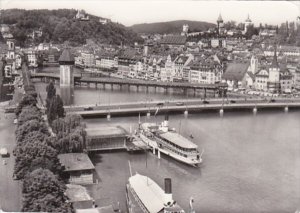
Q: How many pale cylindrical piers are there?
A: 6